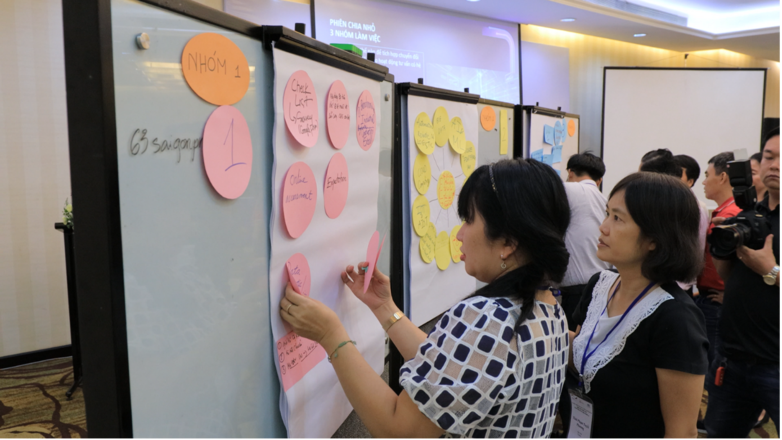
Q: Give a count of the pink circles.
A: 8